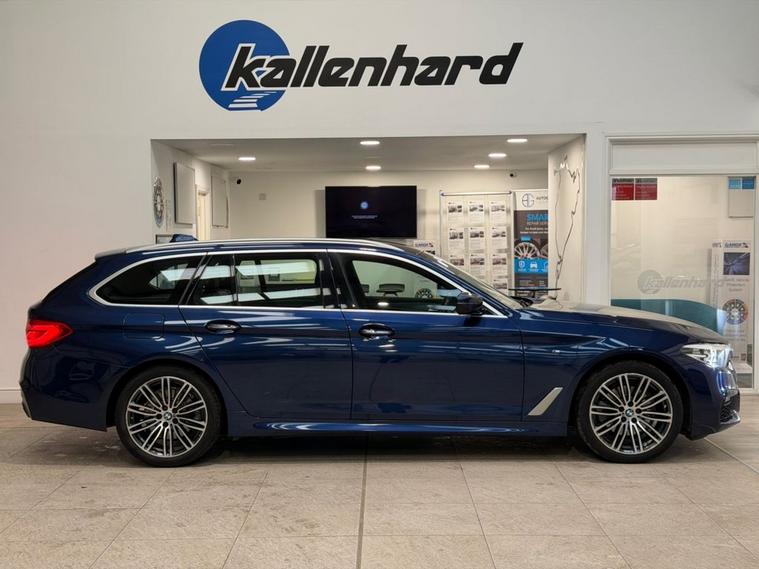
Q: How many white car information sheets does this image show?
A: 10